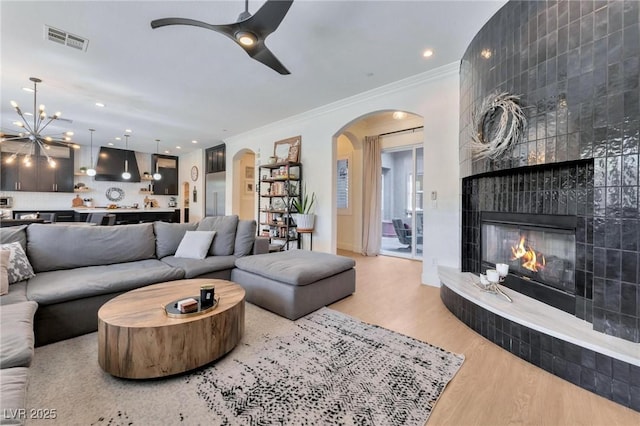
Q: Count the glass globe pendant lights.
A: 3